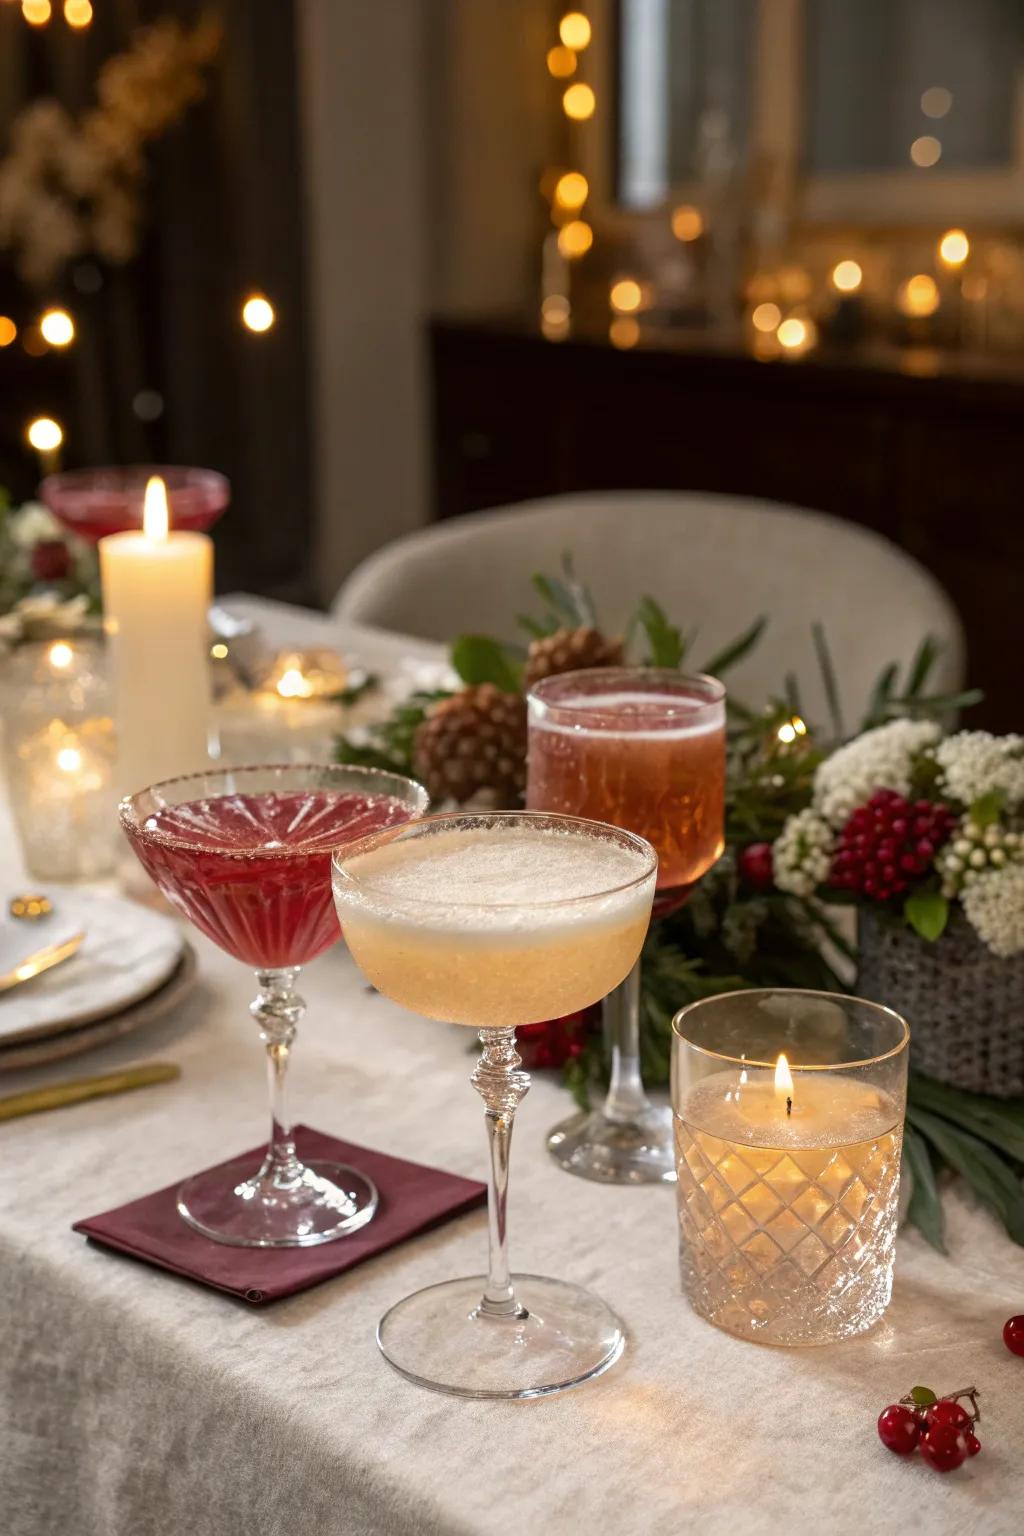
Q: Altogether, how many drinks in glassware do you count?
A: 4